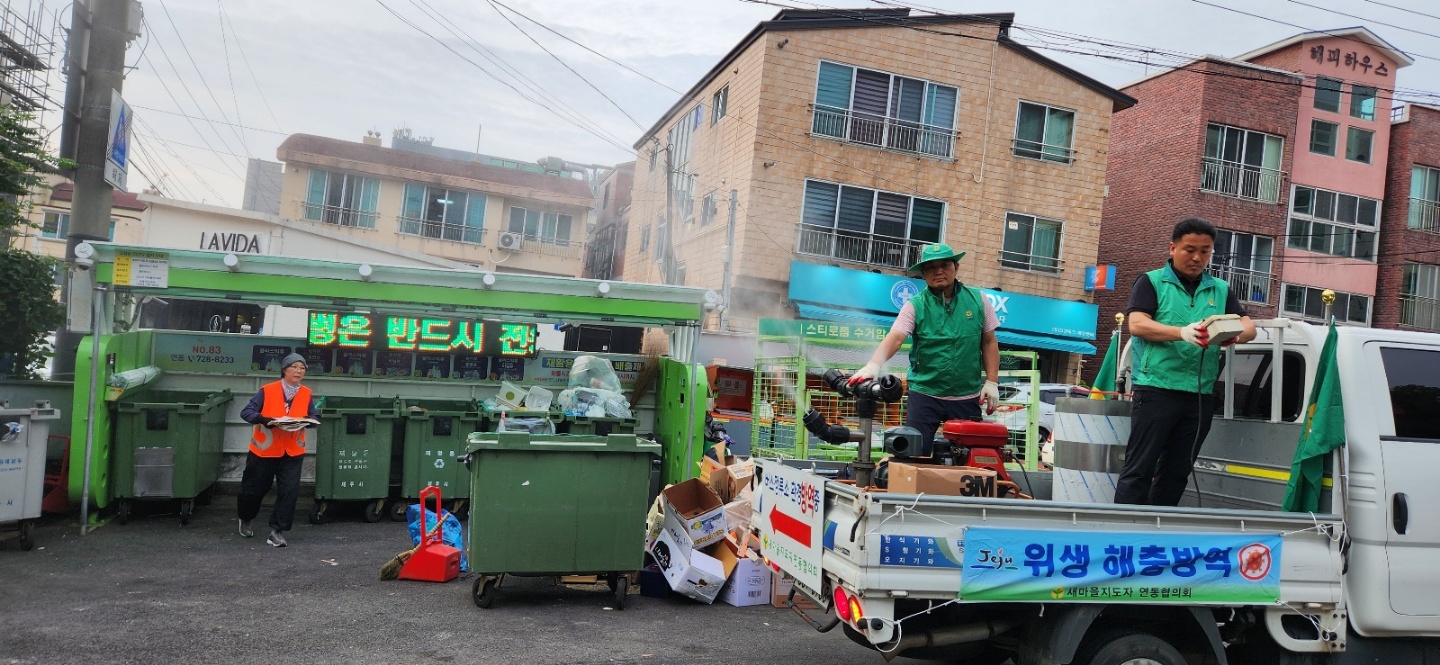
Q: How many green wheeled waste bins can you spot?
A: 6